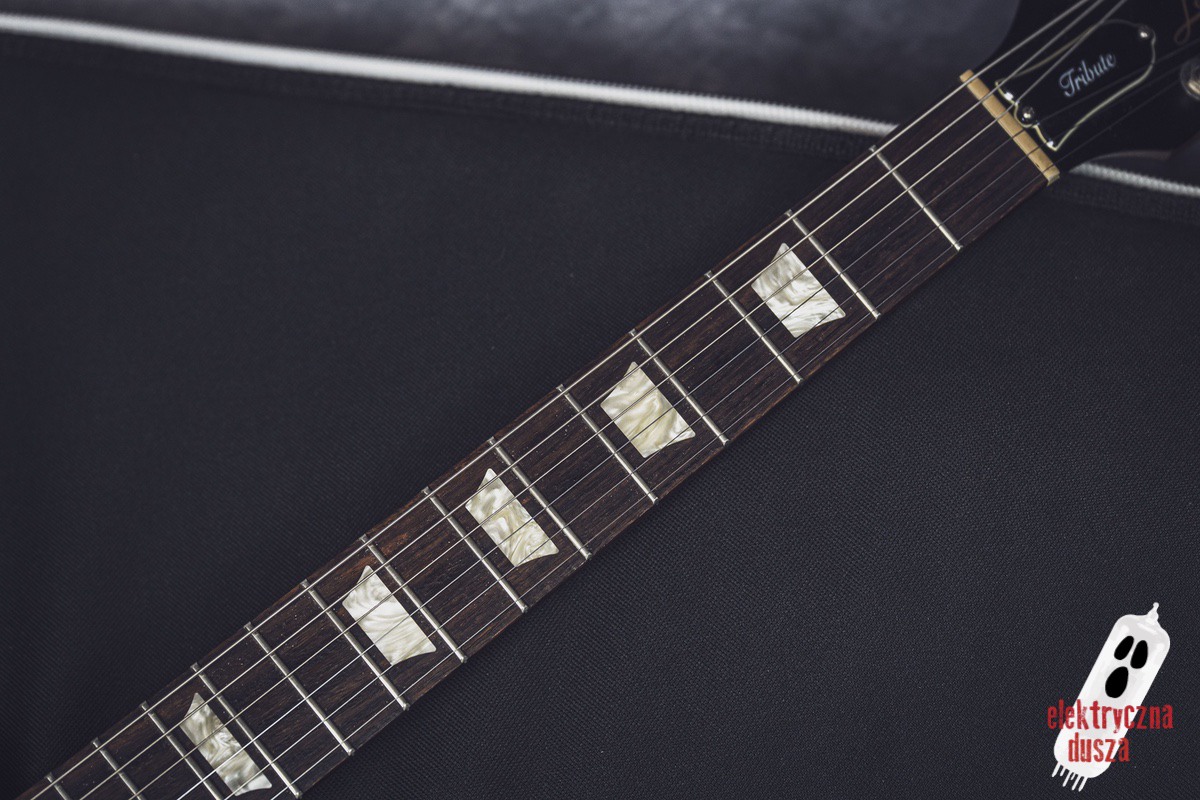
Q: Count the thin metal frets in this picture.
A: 14